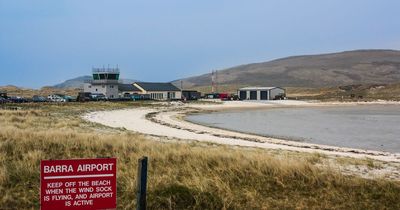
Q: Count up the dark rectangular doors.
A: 3